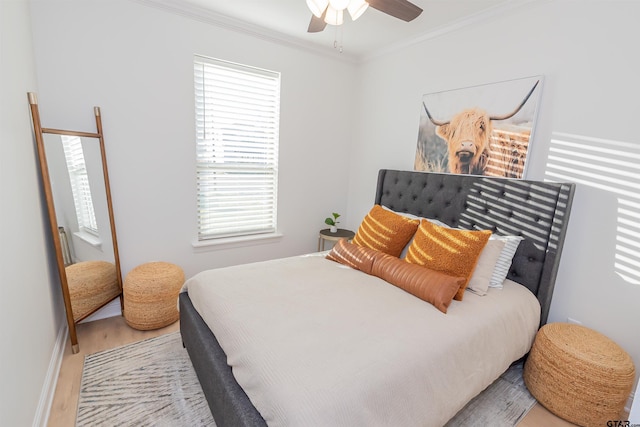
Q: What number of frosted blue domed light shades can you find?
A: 0